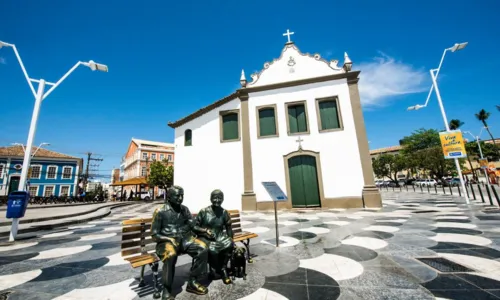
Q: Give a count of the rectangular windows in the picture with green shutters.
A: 4